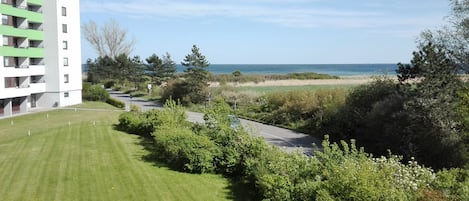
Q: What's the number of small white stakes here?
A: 6